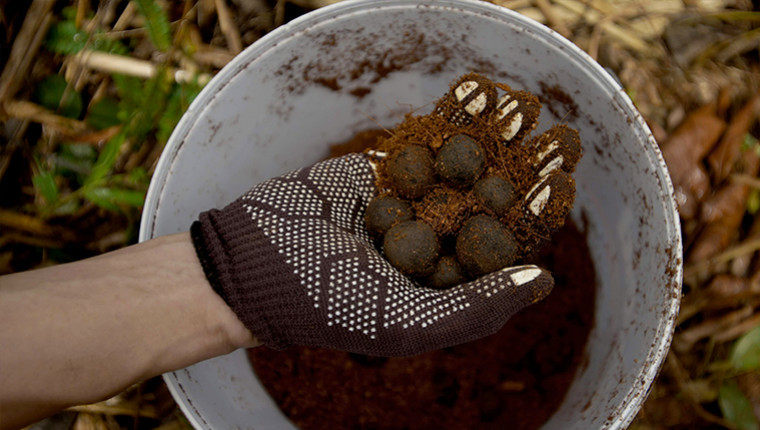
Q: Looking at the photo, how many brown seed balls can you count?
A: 7